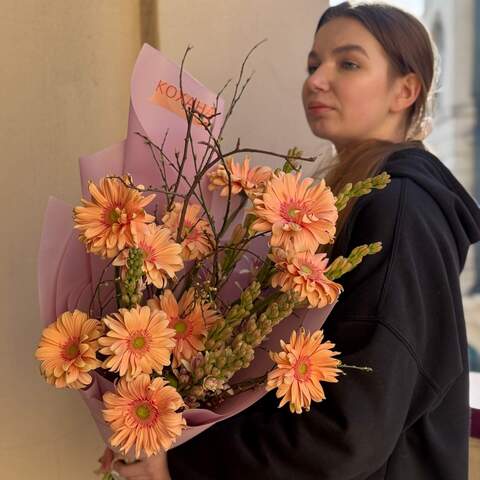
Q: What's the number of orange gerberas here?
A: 11